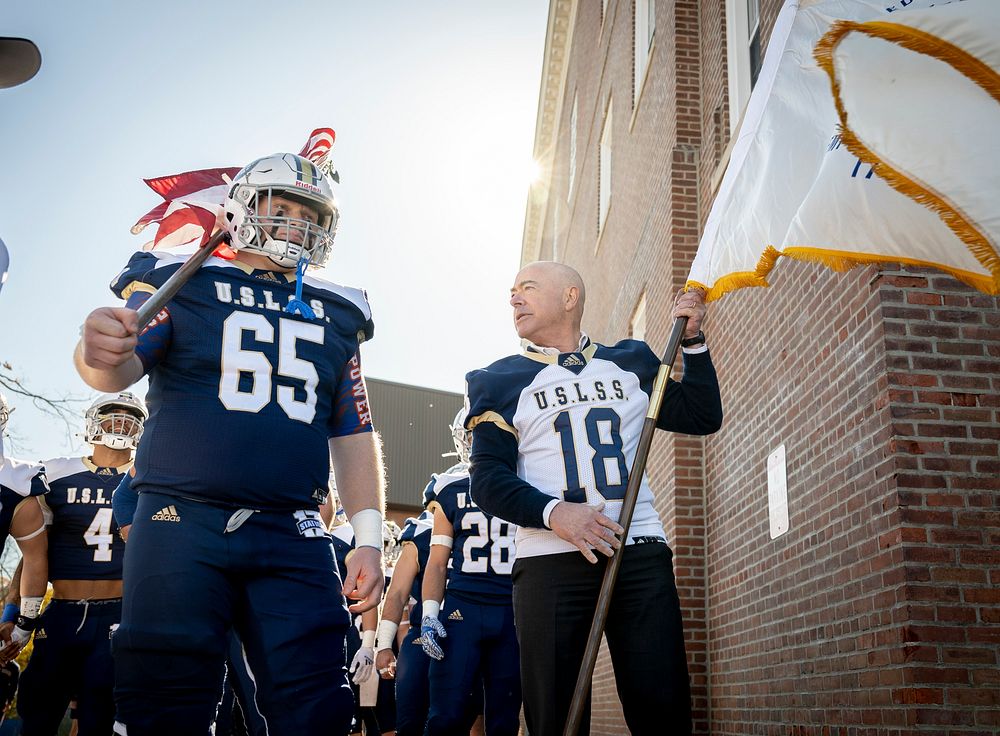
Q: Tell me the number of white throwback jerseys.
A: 1